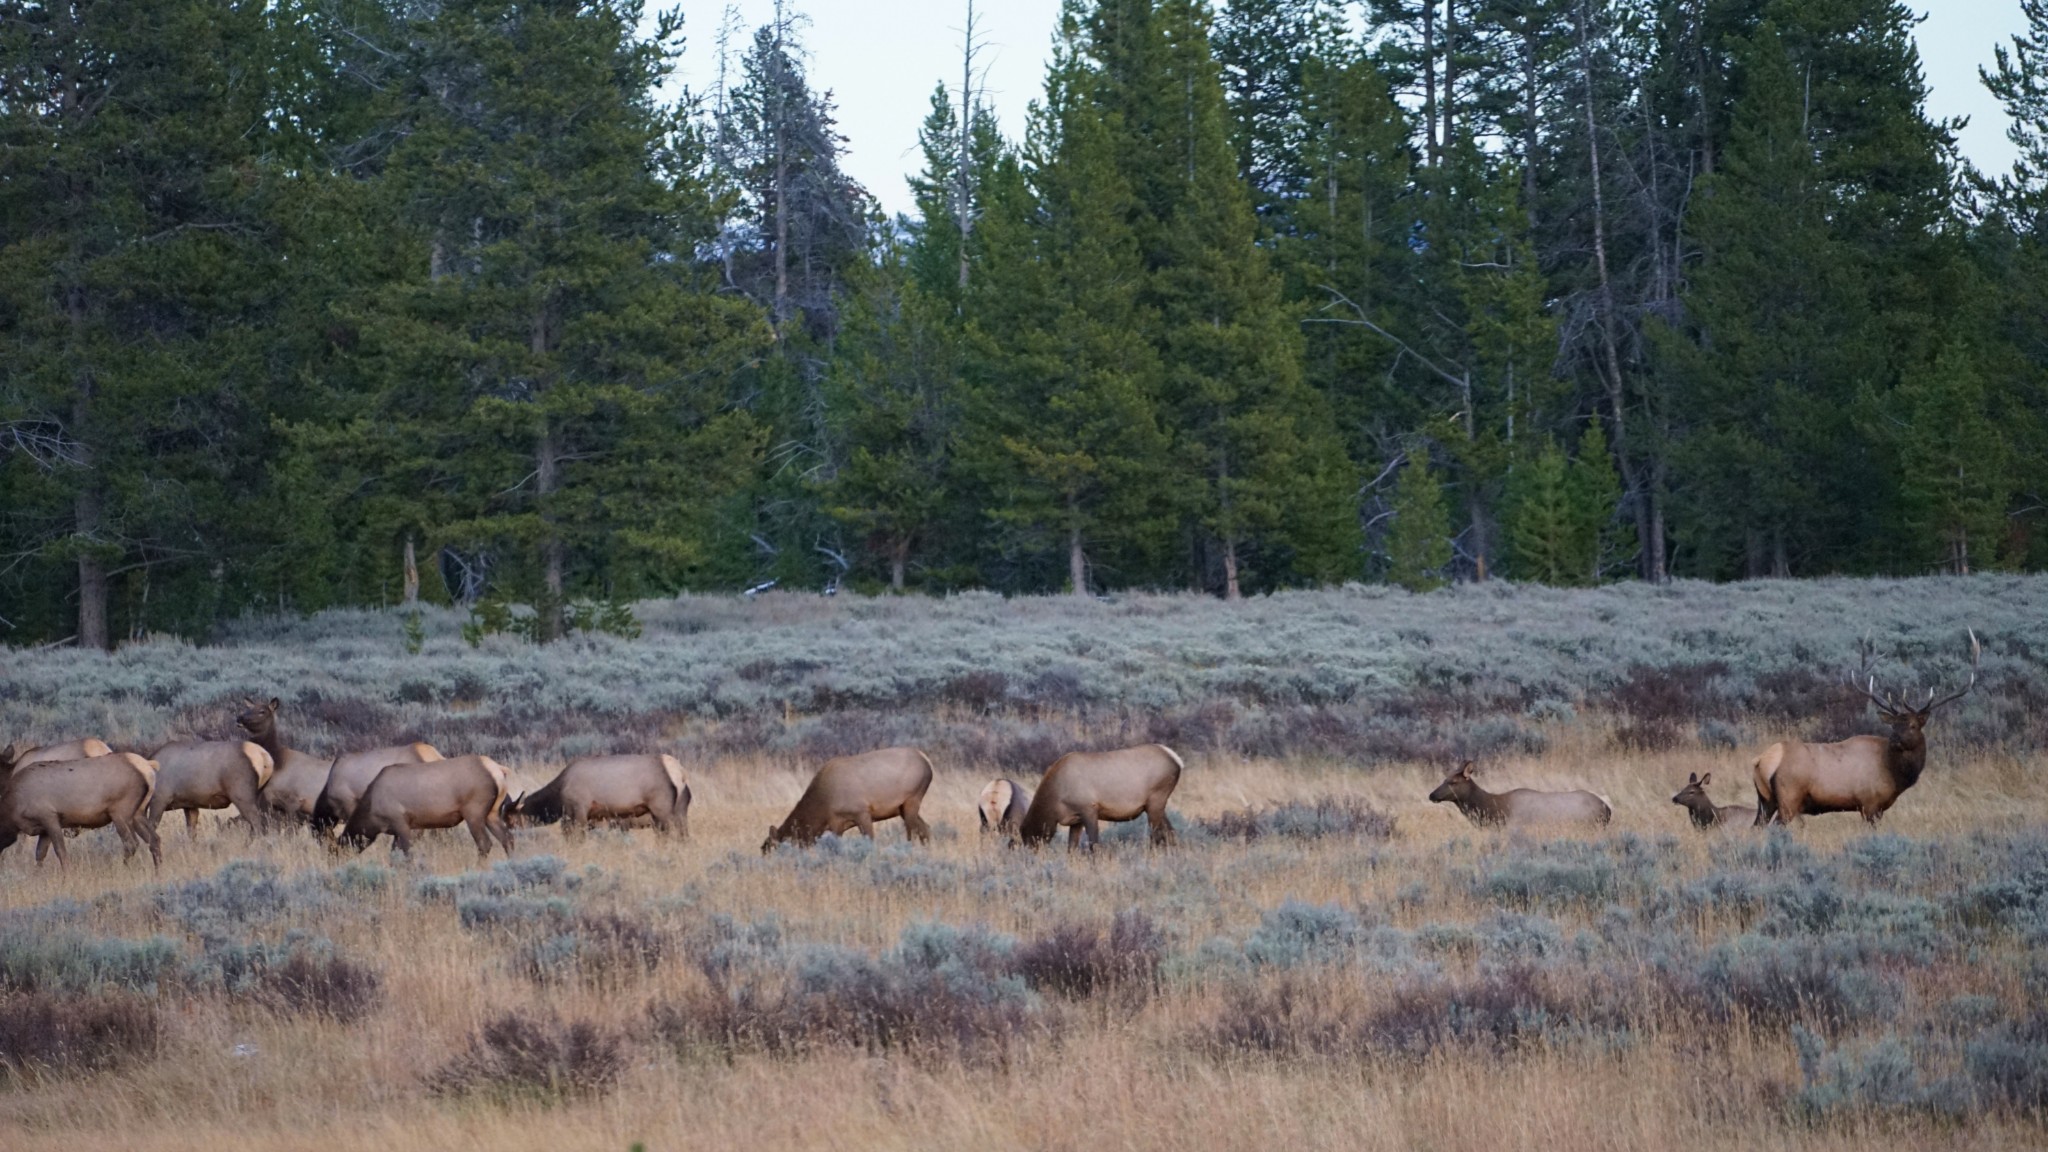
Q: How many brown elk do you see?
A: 13